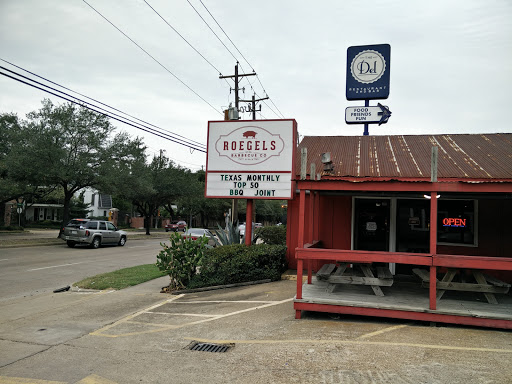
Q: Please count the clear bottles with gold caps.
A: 0